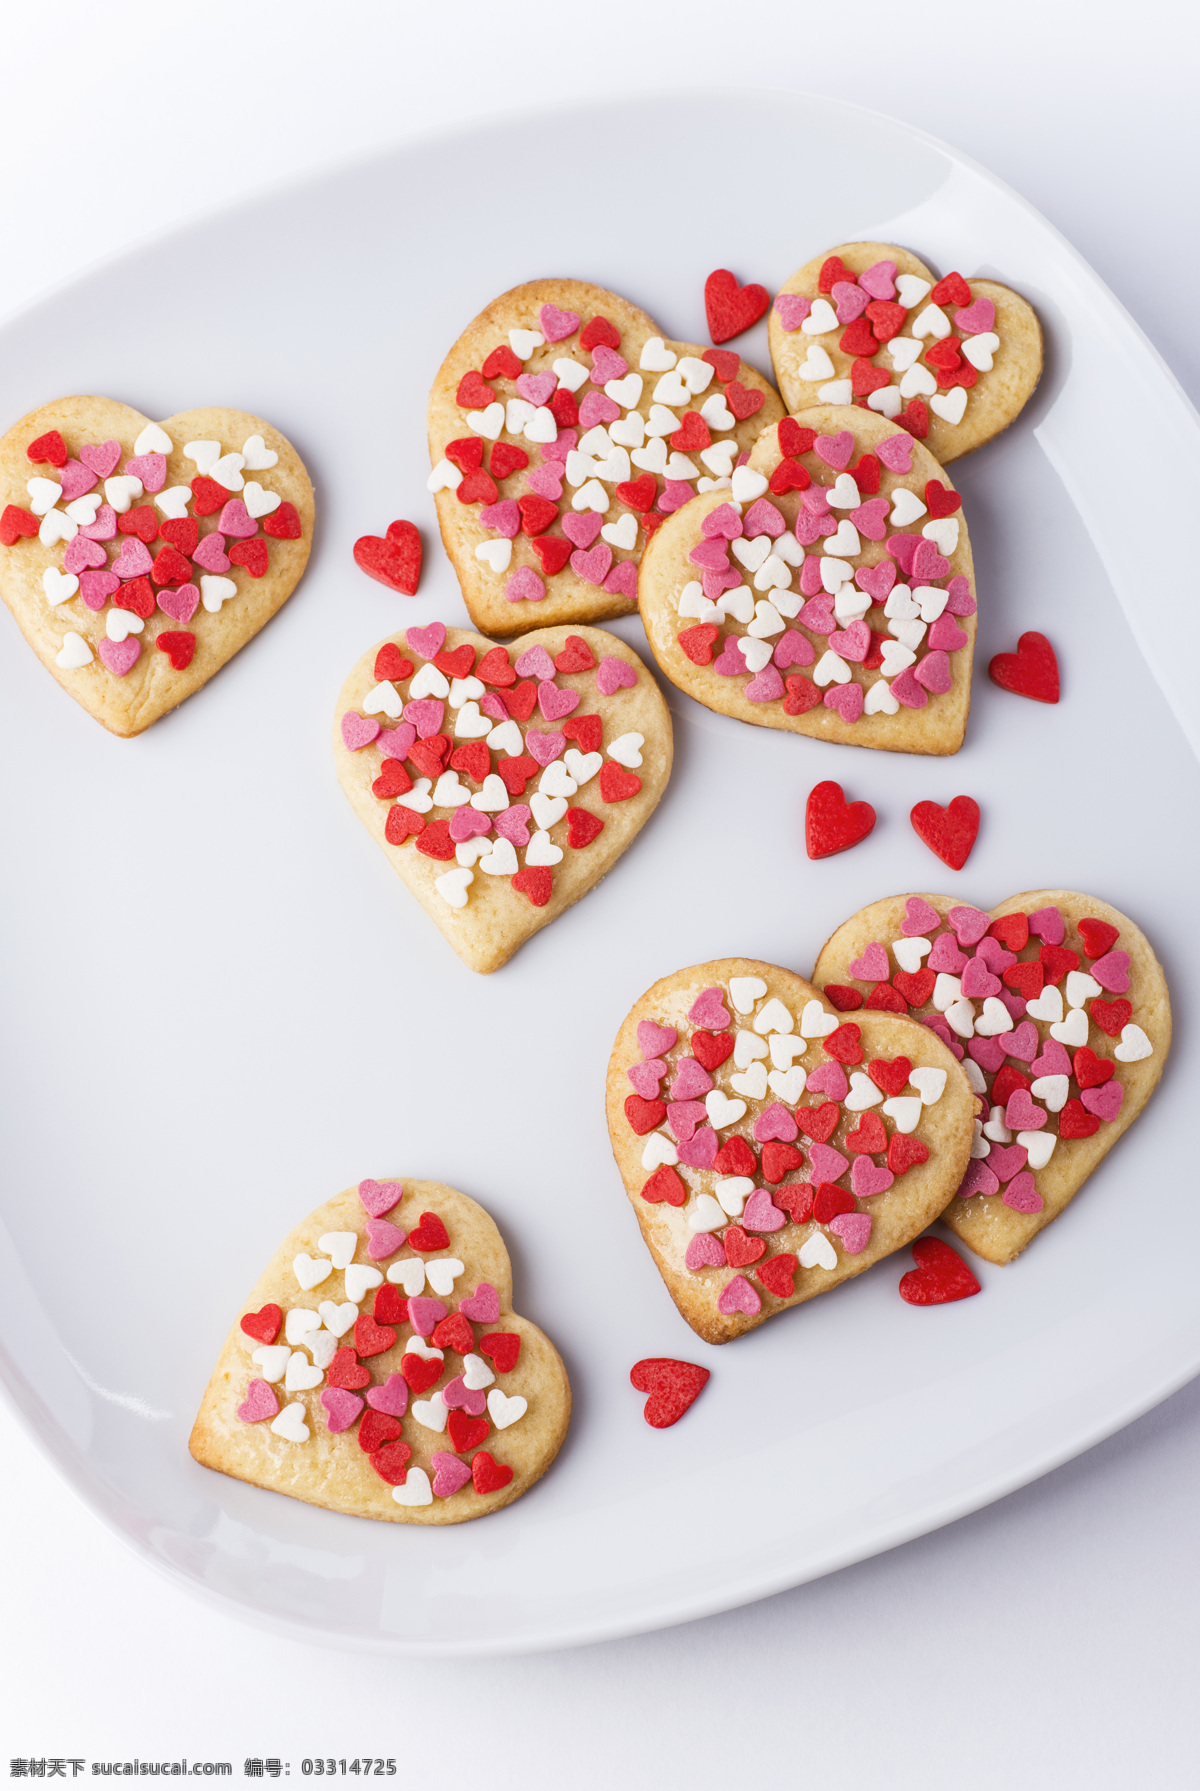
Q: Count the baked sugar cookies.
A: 8